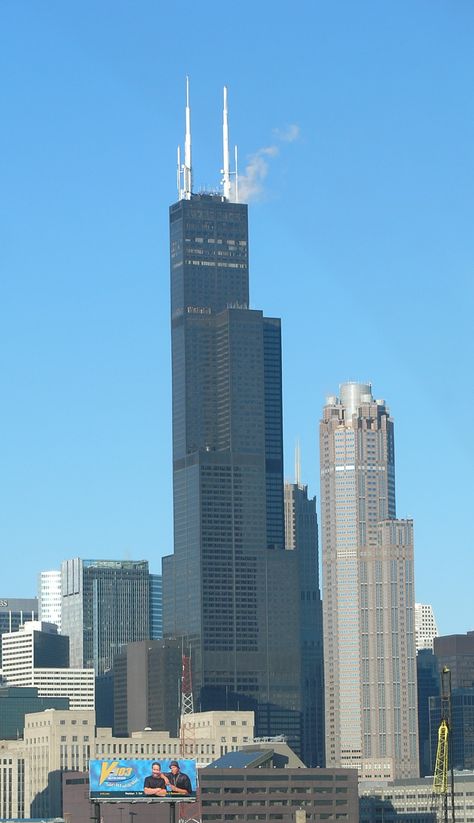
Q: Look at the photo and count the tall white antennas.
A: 2